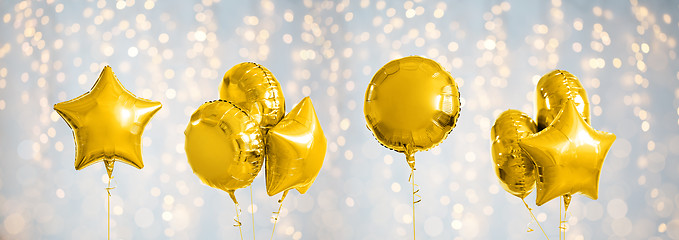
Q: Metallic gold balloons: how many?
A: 8